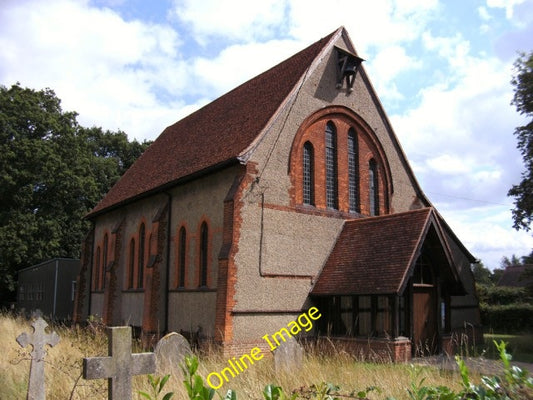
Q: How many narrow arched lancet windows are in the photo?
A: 10